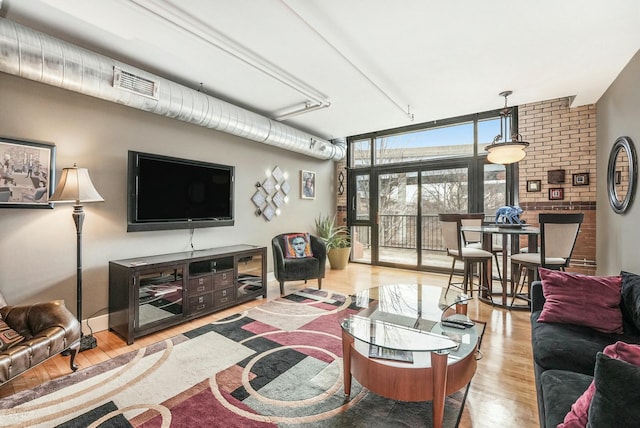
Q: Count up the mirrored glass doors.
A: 2